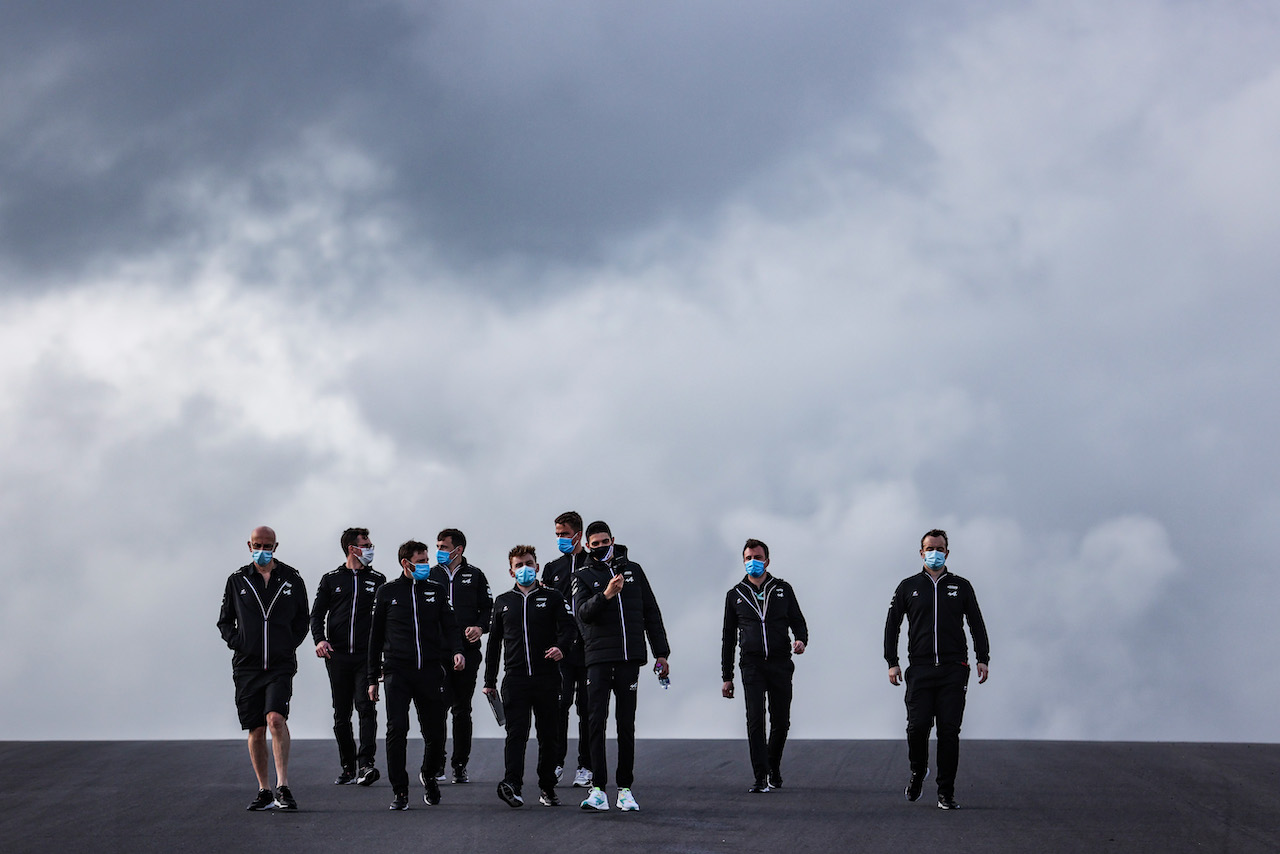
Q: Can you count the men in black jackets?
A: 9